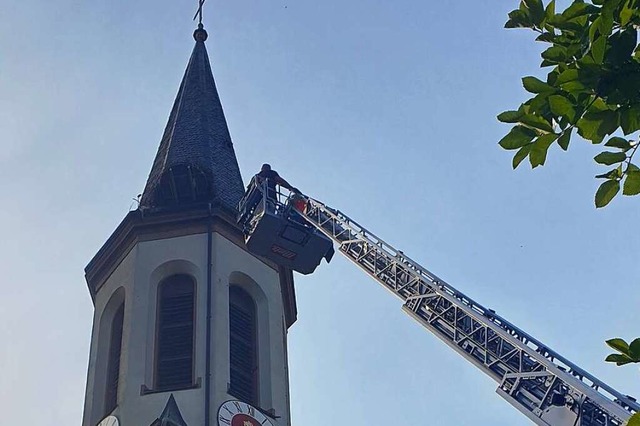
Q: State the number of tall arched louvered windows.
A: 3